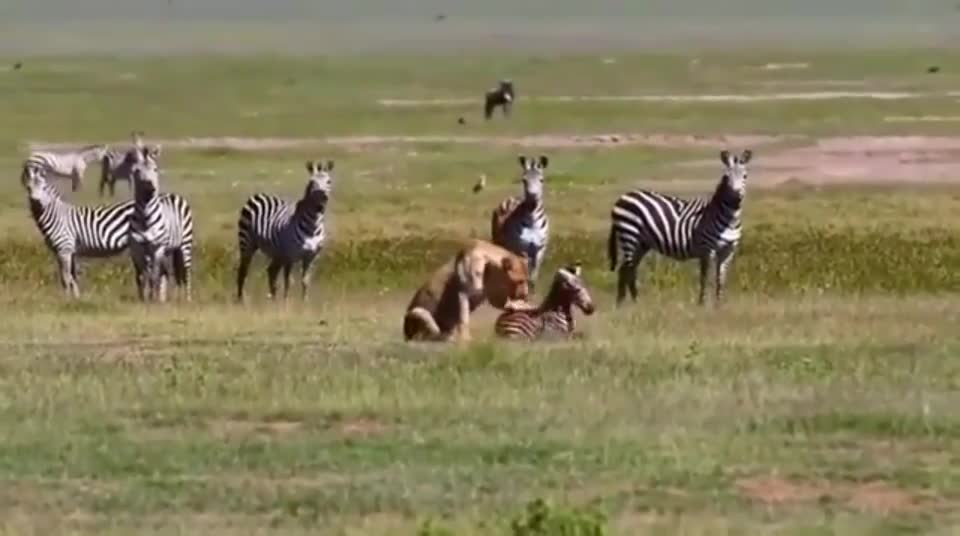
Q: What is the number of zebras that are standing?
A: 7